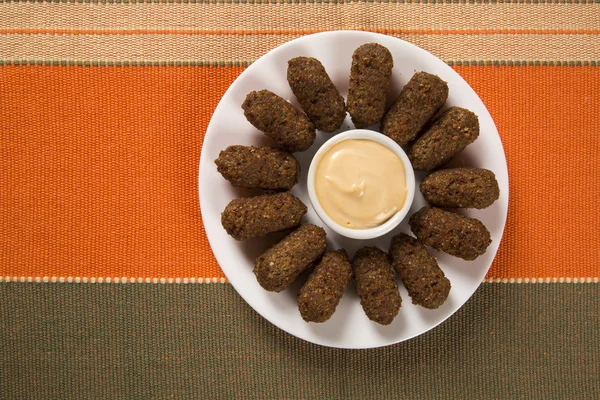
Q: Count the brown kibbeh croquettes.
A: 13